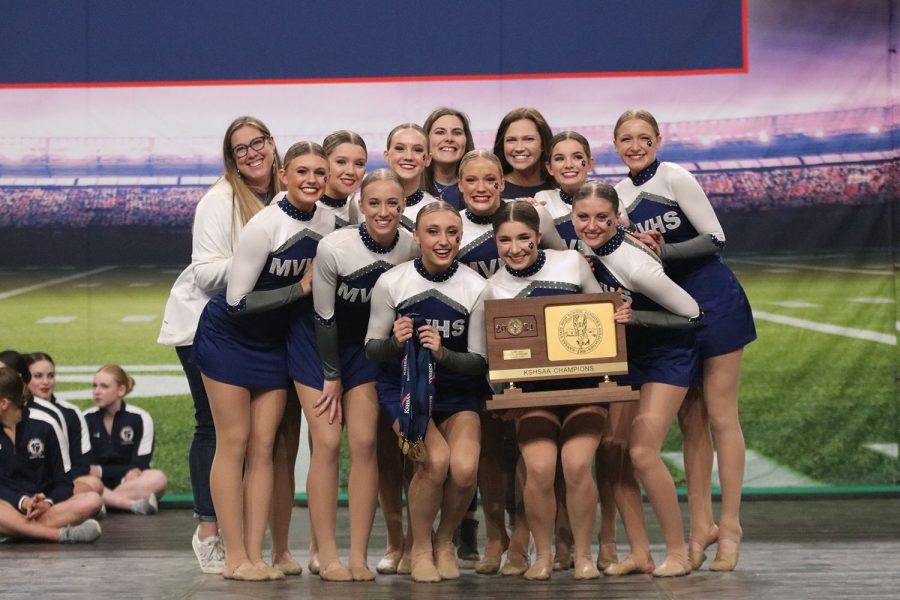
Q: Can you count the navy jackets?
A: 4